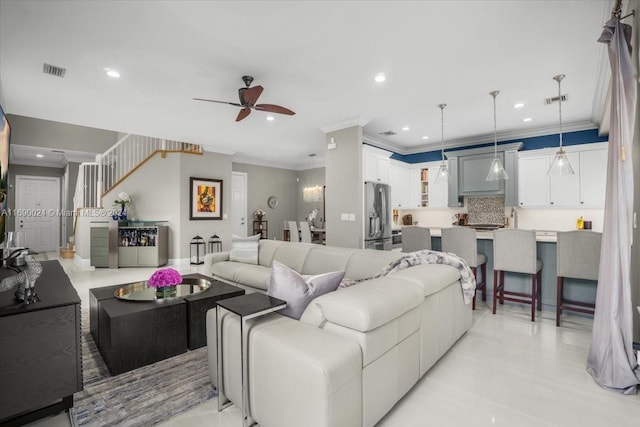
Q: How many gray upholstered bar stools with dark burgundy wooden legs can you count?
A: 4